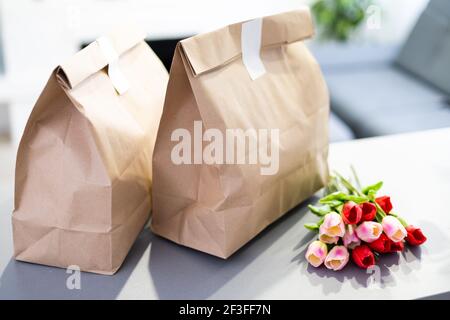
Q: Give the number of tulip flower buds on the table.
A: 14